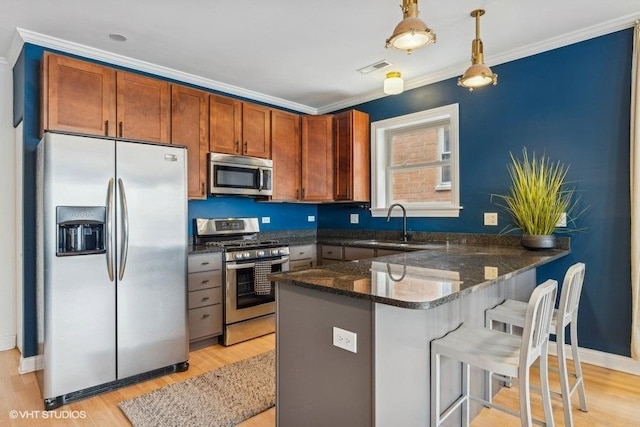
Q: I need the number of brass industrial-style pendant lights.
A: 2